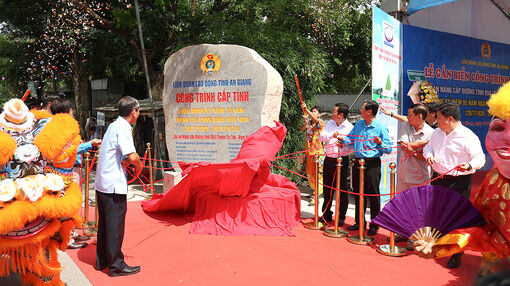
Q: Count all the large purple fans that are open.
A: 1